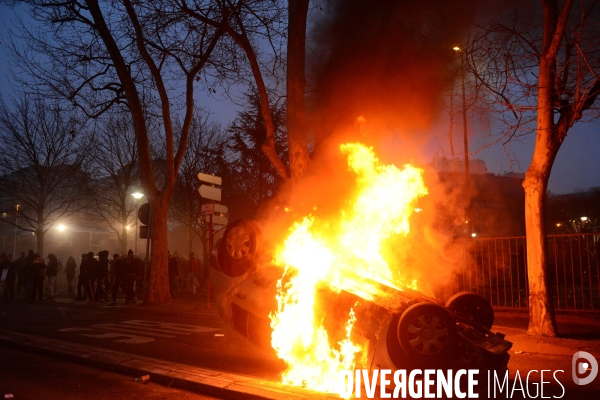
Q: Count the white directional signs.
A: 4